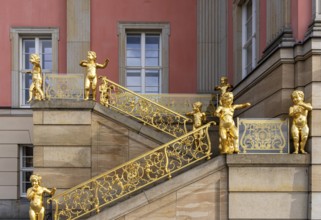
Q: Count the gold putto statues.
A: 7